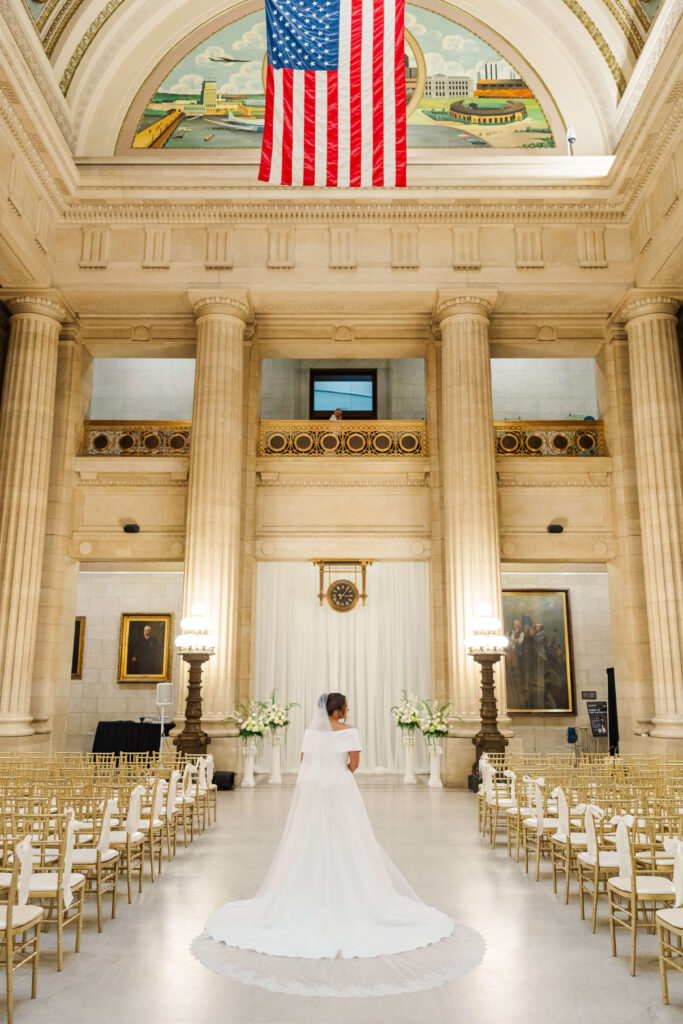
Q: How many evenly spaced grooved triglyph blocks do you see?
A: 9